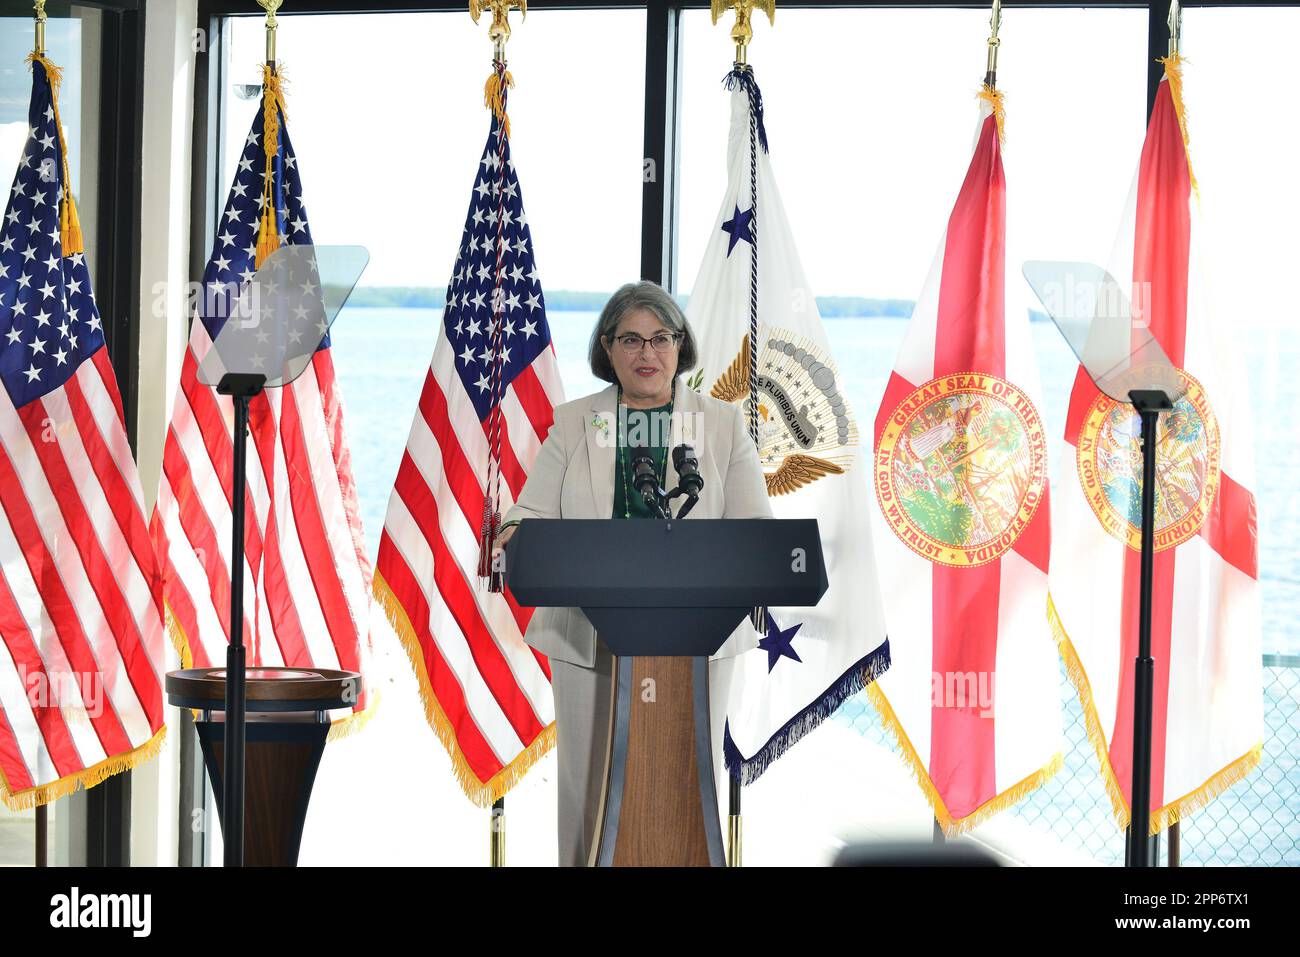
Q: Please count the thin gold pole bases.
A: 2